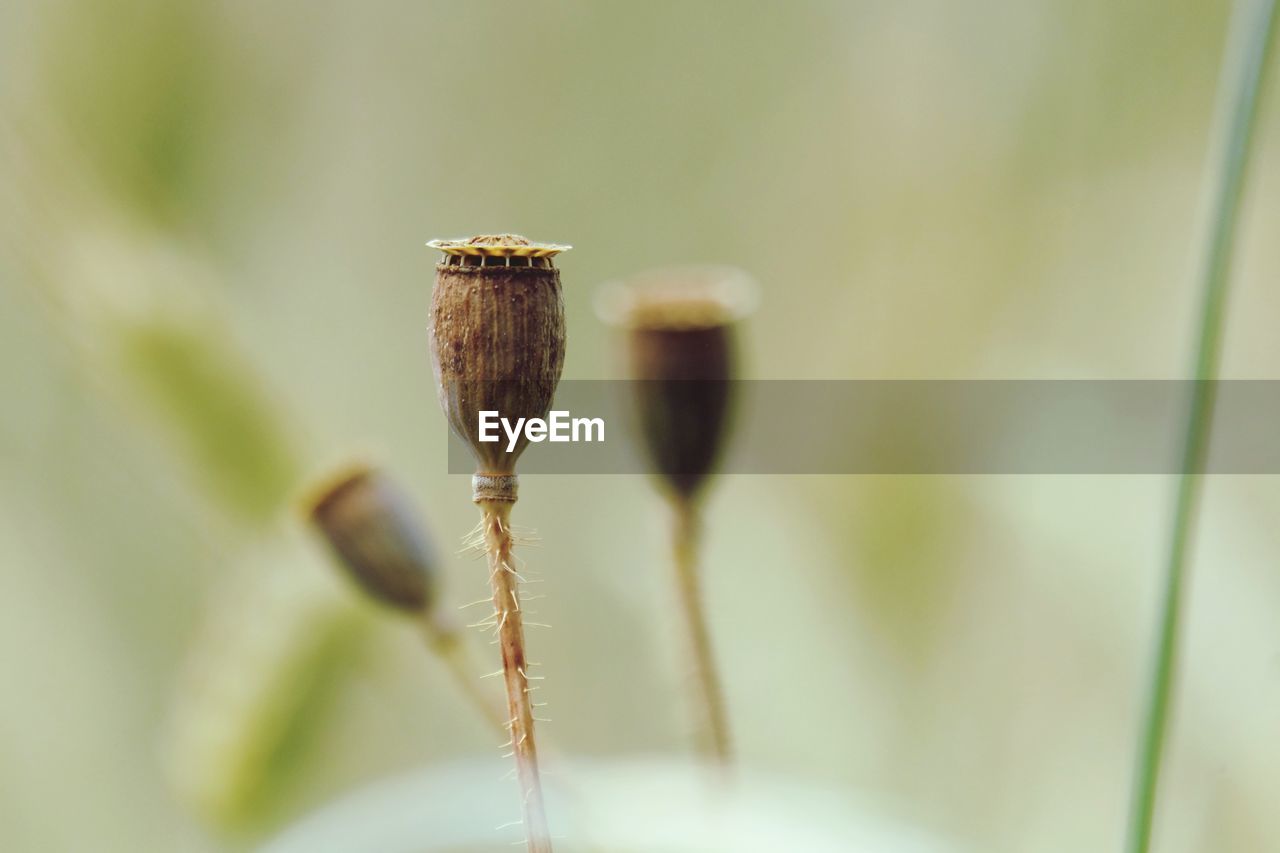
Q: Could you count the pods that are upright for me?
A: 2